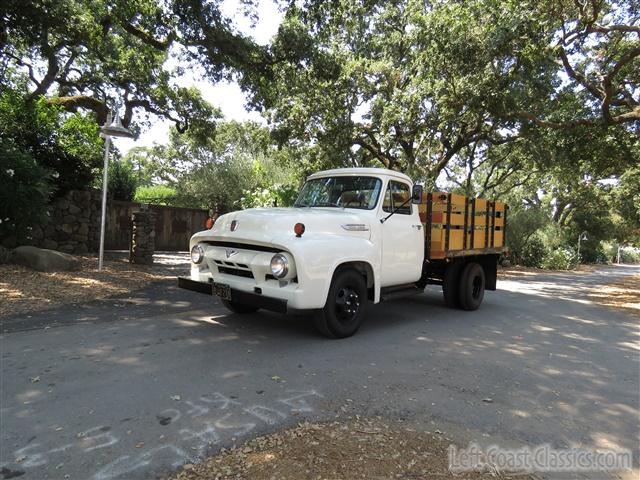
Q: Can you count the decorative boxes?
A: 0